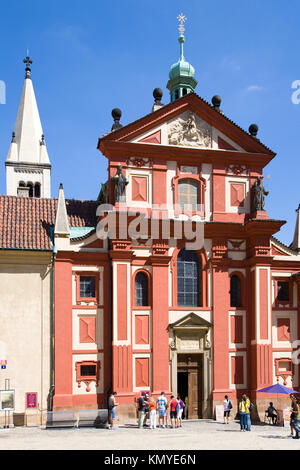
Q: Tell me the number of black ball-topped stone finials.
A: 4